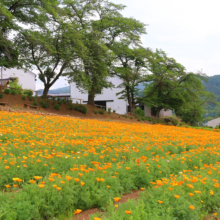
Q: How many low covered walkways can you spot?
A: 1